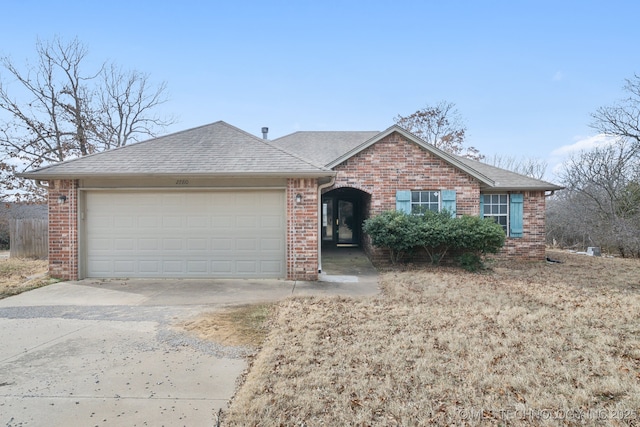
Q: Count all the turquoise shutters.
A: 4